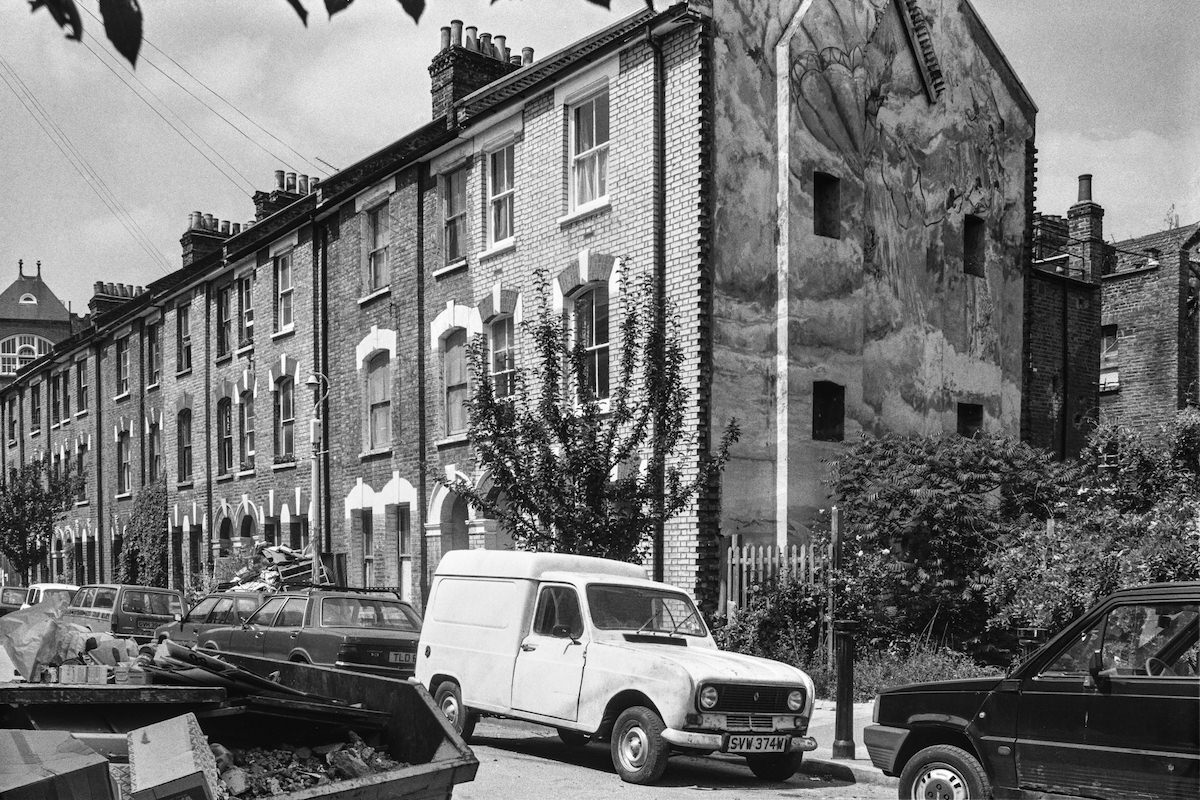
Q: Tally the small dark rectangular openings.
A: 4